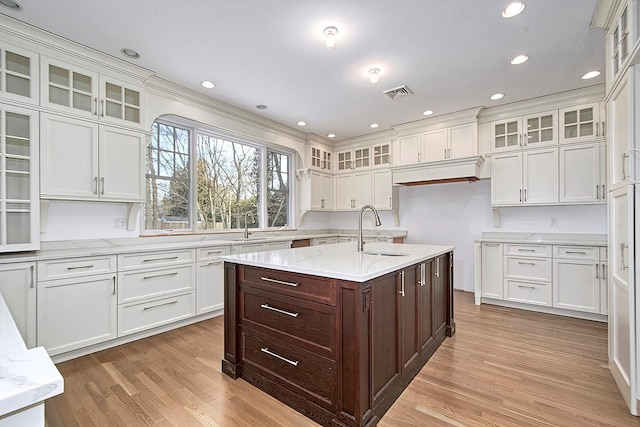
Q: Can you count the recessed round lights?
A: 12